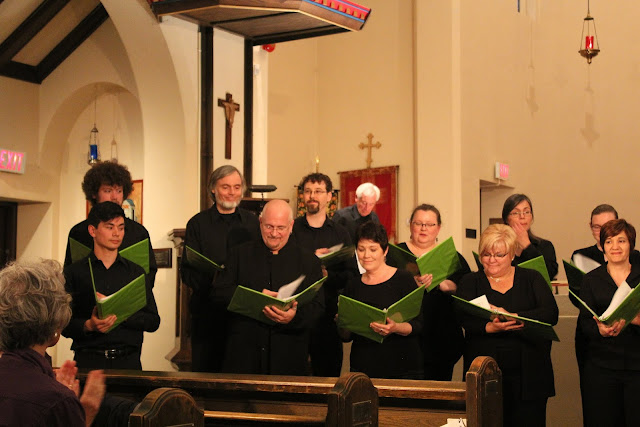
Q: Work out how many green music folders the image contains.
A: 11